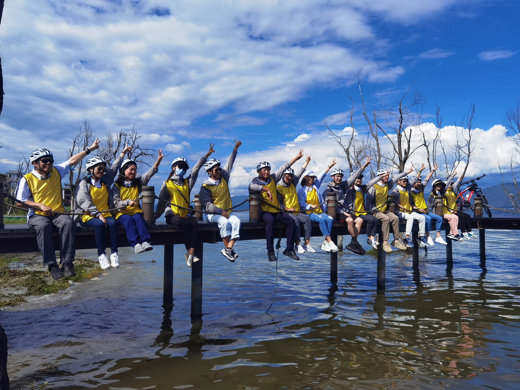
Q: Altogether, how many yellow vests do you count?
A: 14